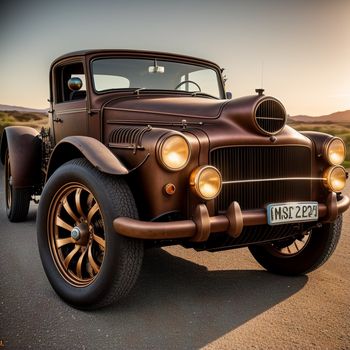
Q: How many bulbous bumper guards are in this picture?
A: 3